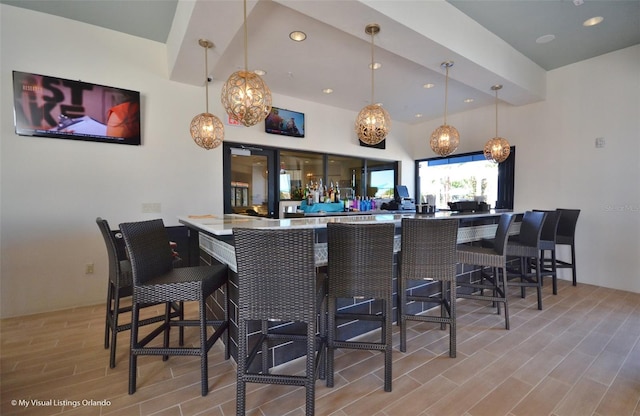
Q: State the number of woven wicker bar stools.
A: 9